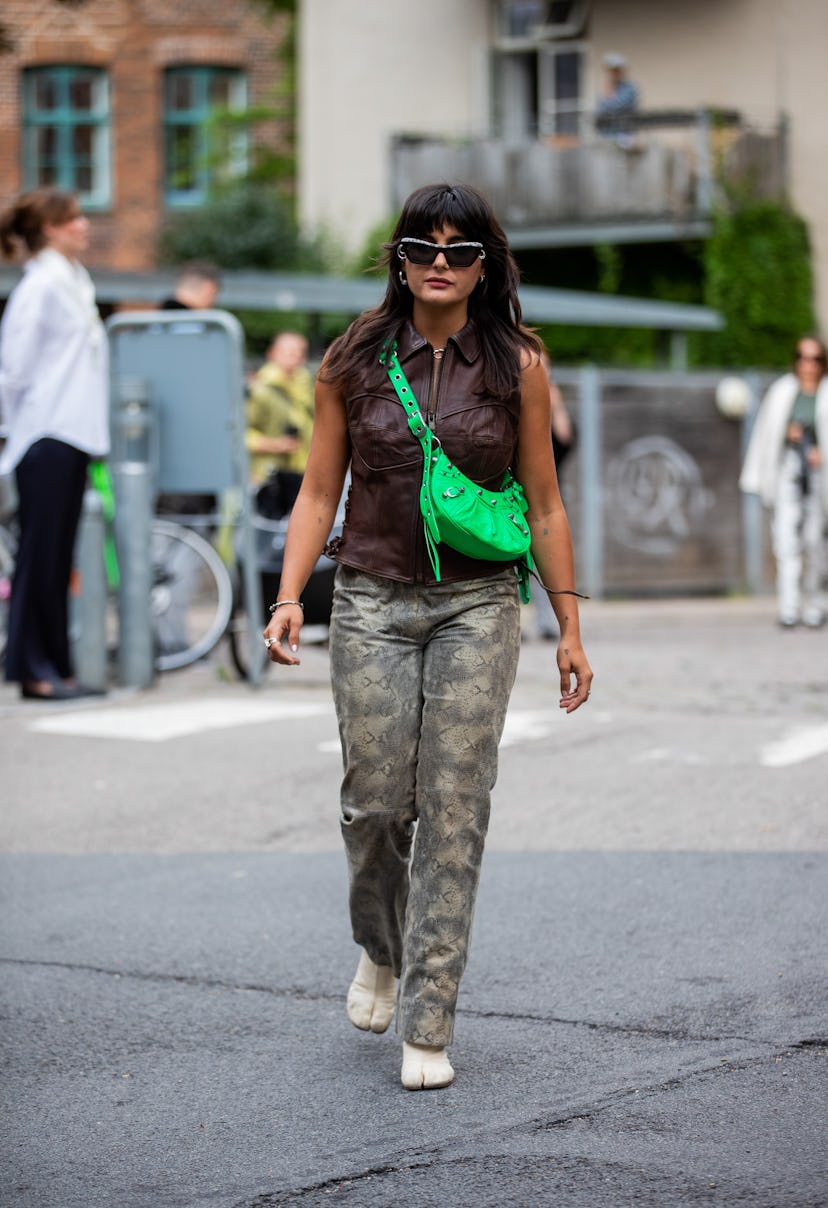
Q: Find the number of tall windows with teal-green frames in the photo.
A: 2